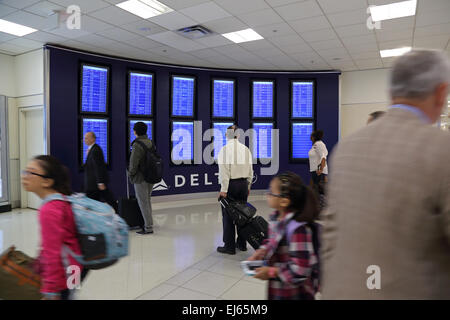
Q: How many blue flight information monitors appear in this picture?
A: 12